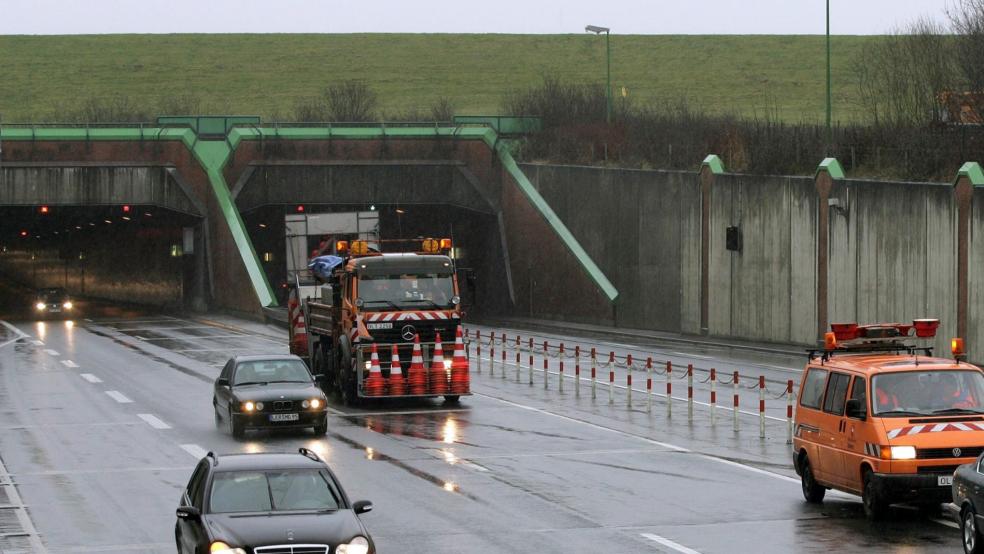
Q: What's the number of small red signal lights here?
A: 4